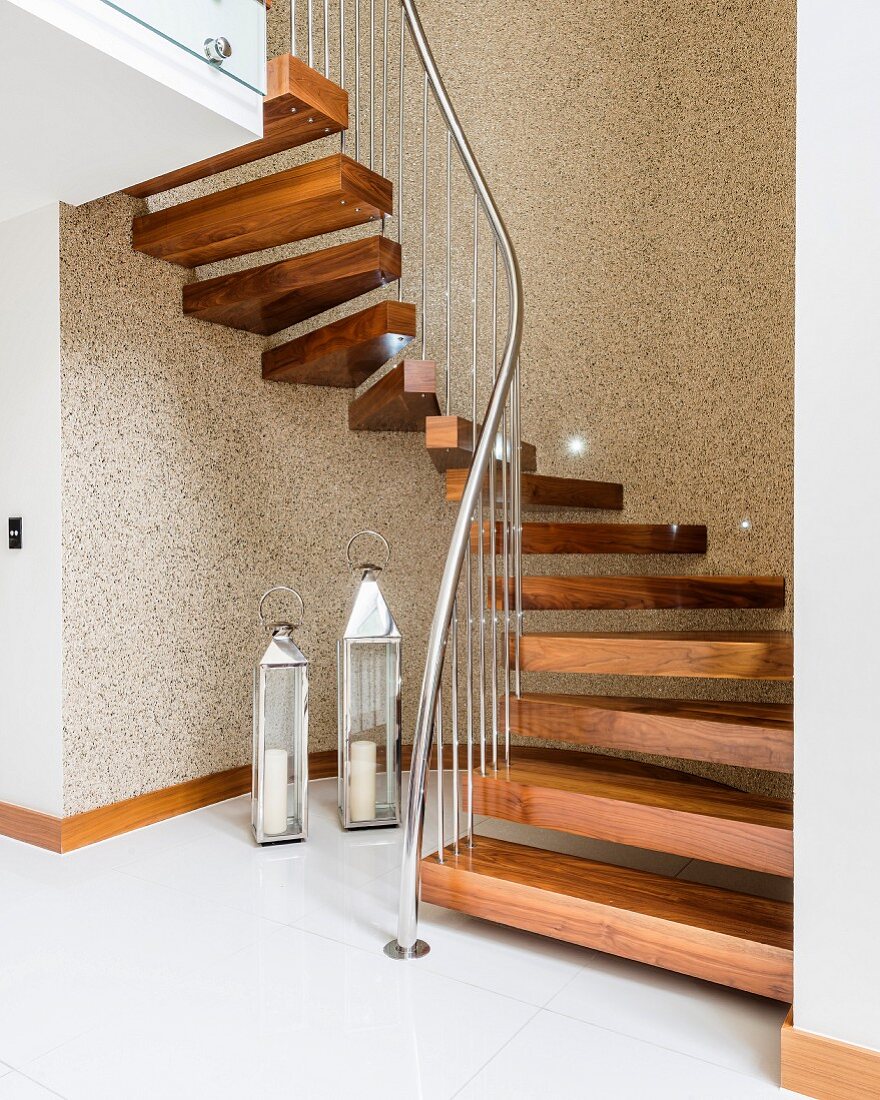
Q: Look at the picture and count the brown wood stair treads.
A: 13